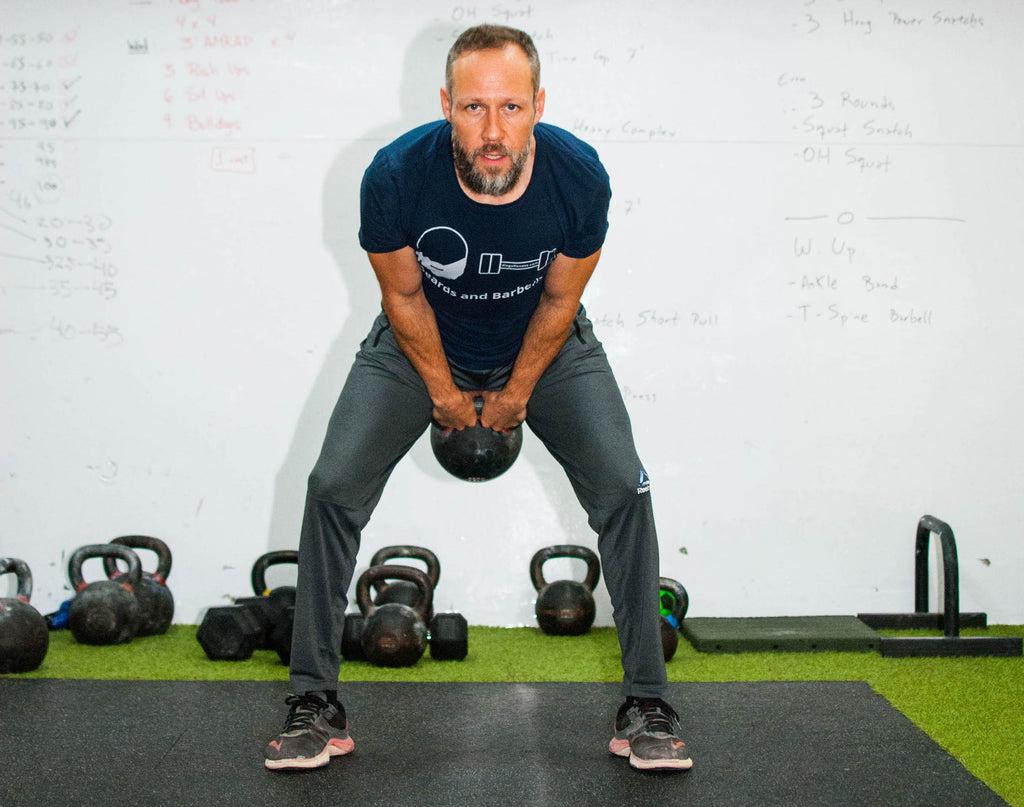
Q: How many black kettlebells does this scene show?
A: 9